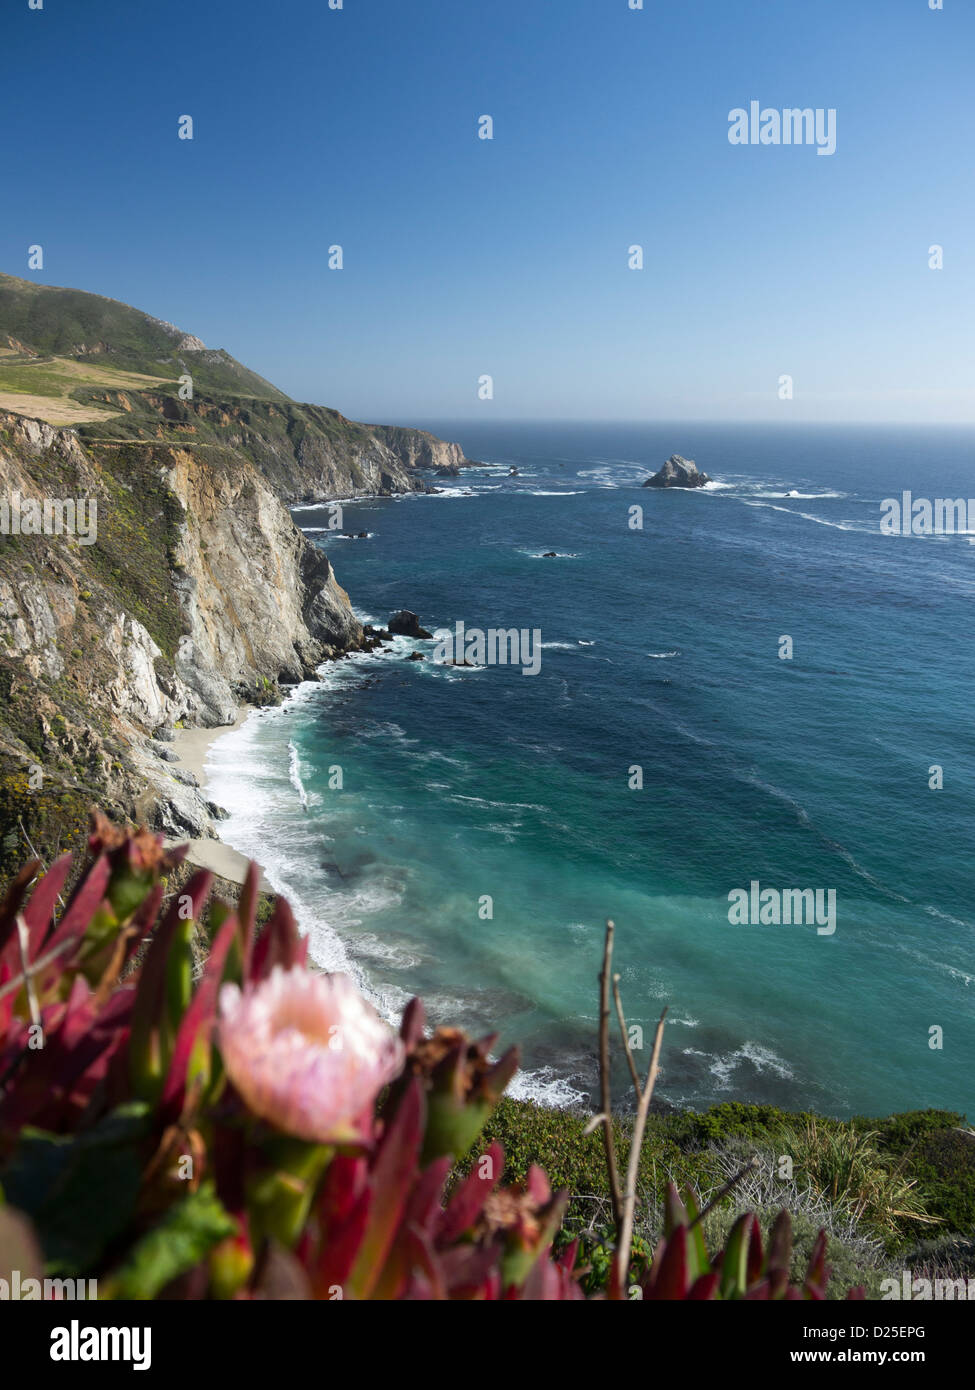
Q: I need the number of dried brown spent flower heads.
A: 3